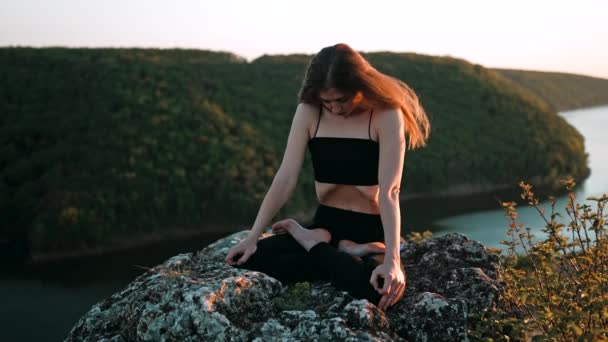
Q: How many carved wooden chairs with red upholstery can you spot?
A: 0